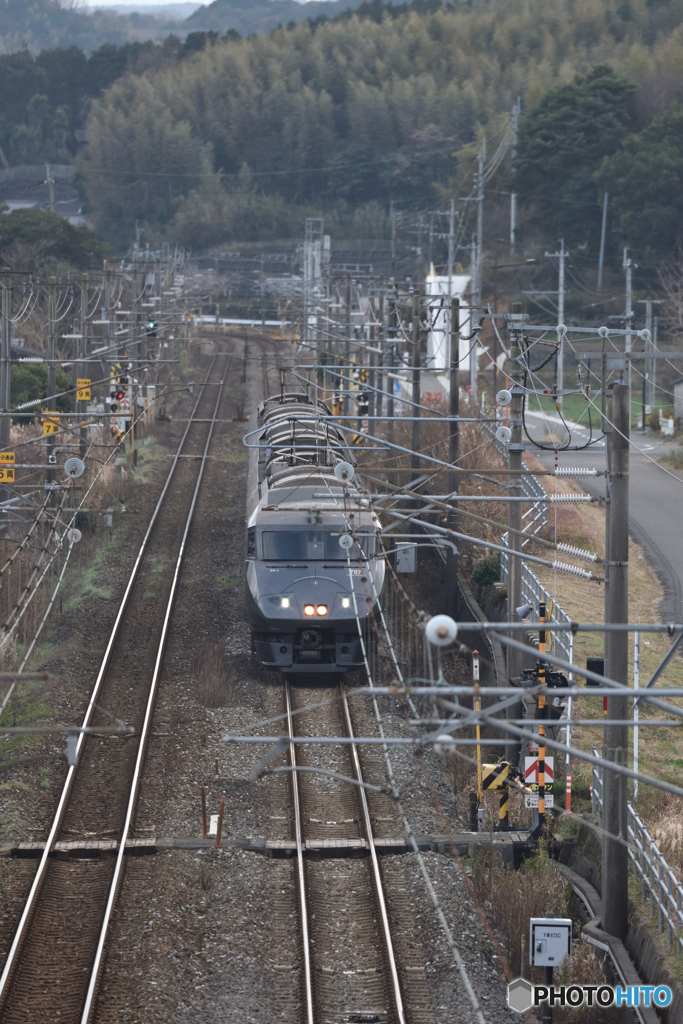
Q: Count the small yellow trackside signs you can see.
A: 3